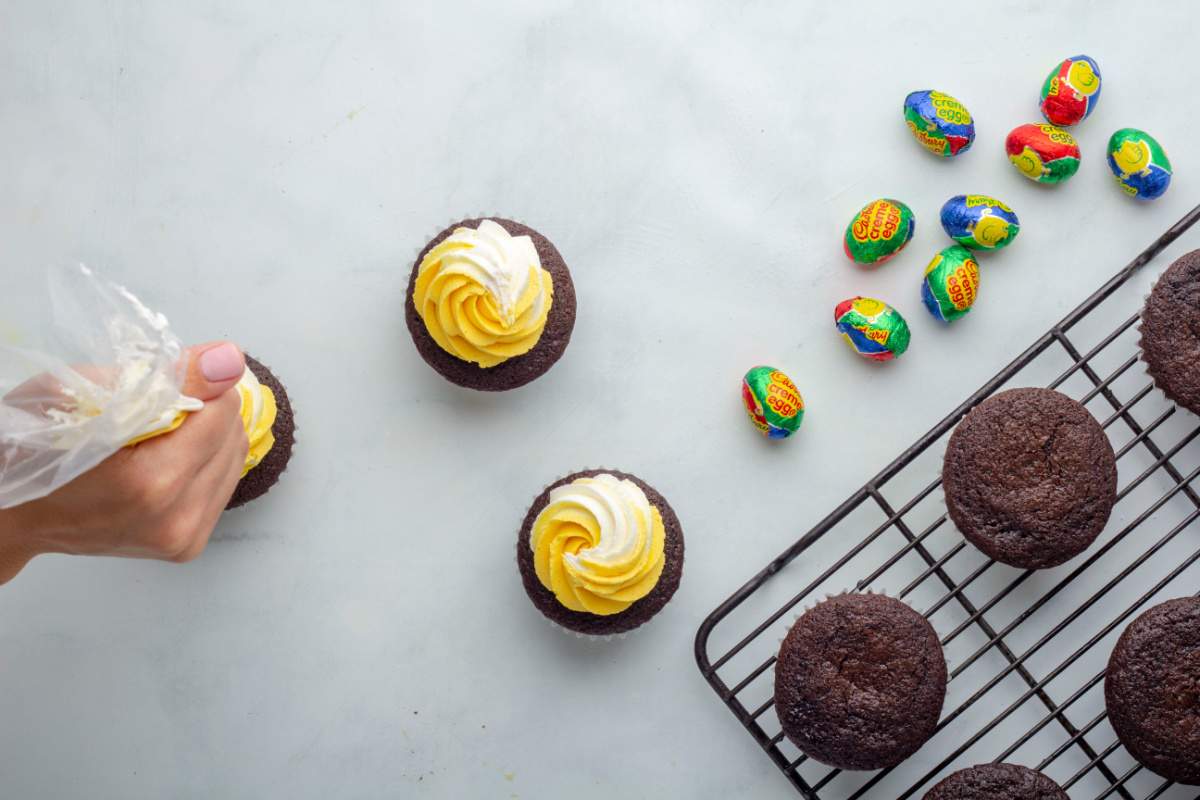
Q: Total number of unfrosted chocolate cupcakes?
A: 5